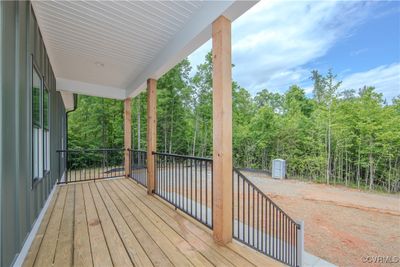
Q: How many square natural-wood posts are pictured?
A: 3